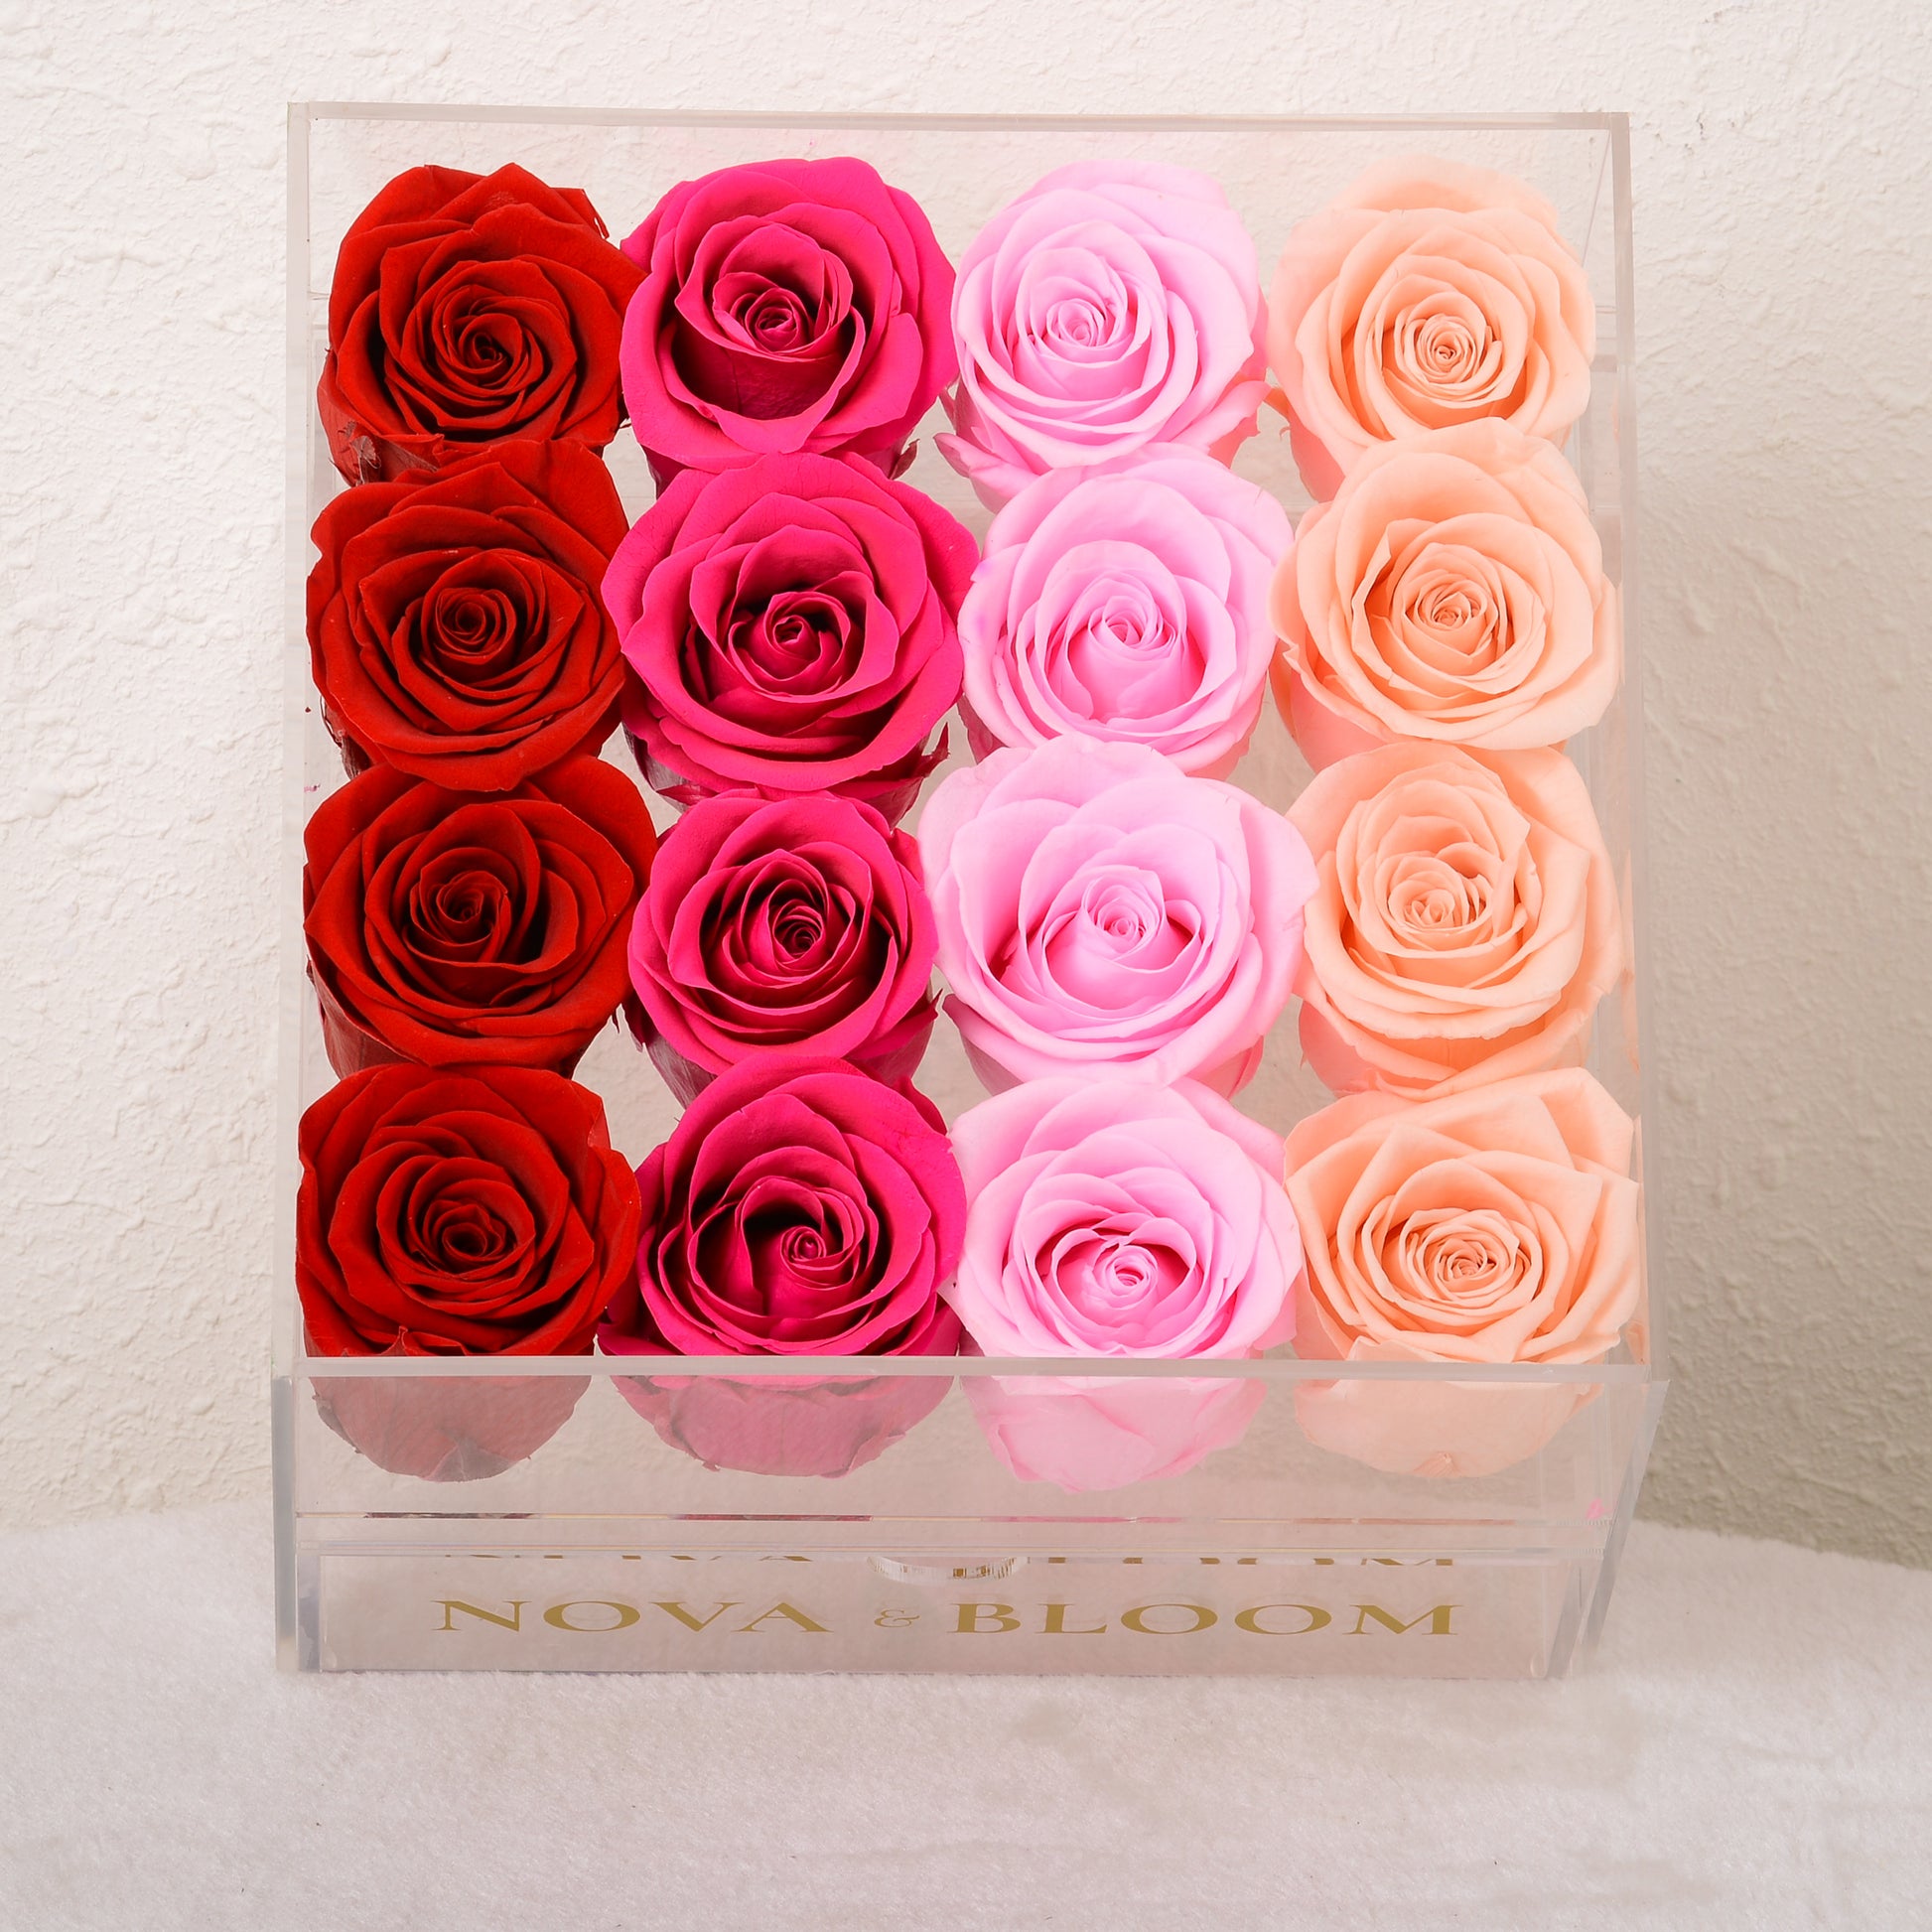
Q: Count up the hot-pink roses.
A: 4